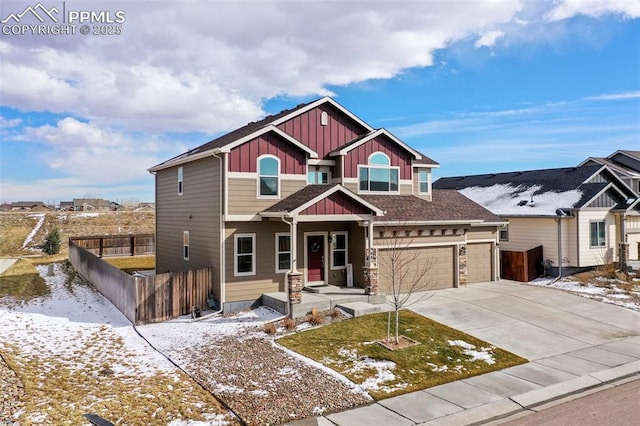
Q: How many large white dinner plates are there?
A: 0